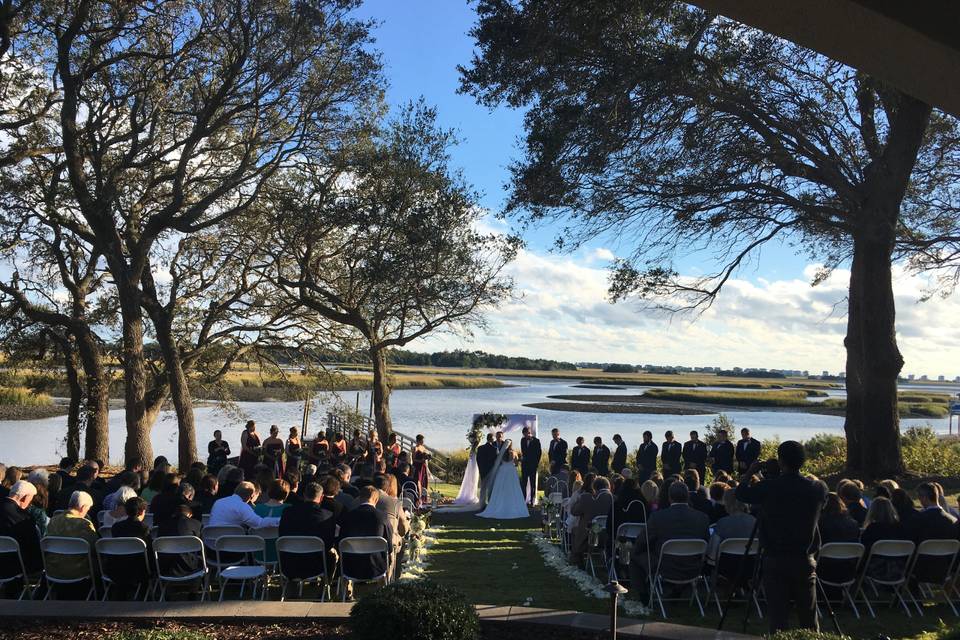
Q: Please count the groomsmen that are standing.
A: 9